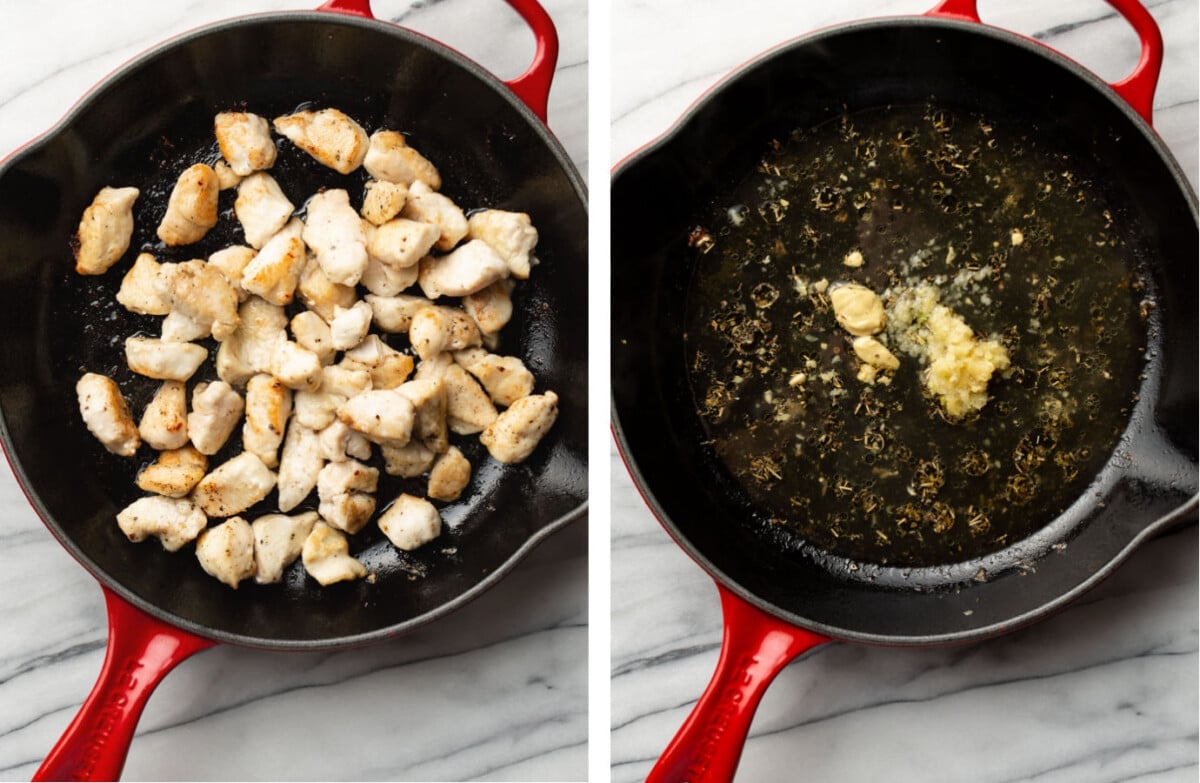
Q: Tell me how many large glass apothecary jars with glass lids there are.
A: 0